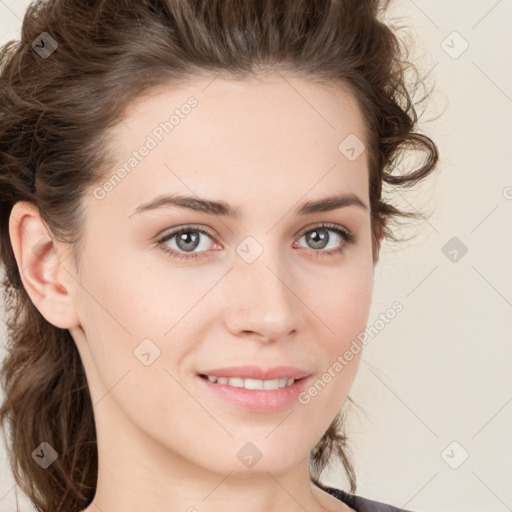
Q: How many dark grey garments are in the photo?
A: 1